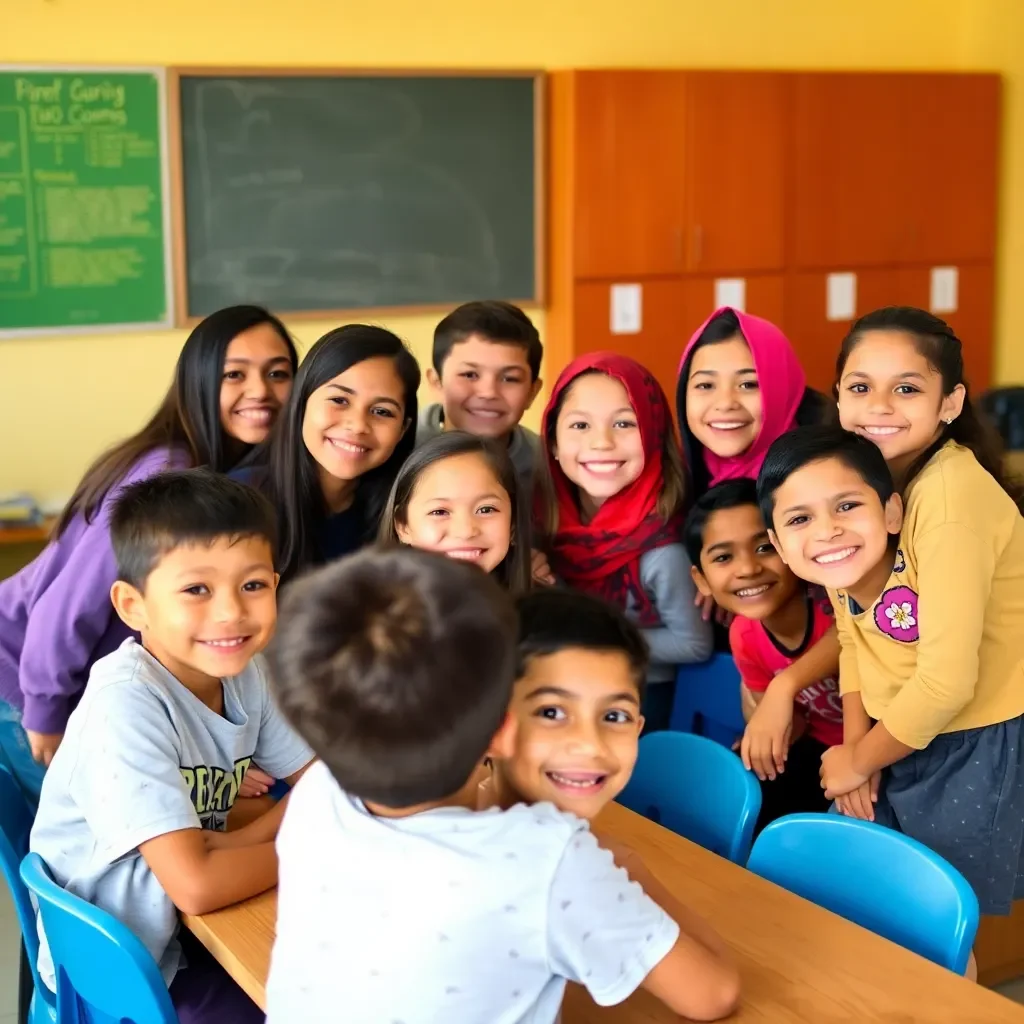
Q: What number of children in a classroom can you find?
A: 12